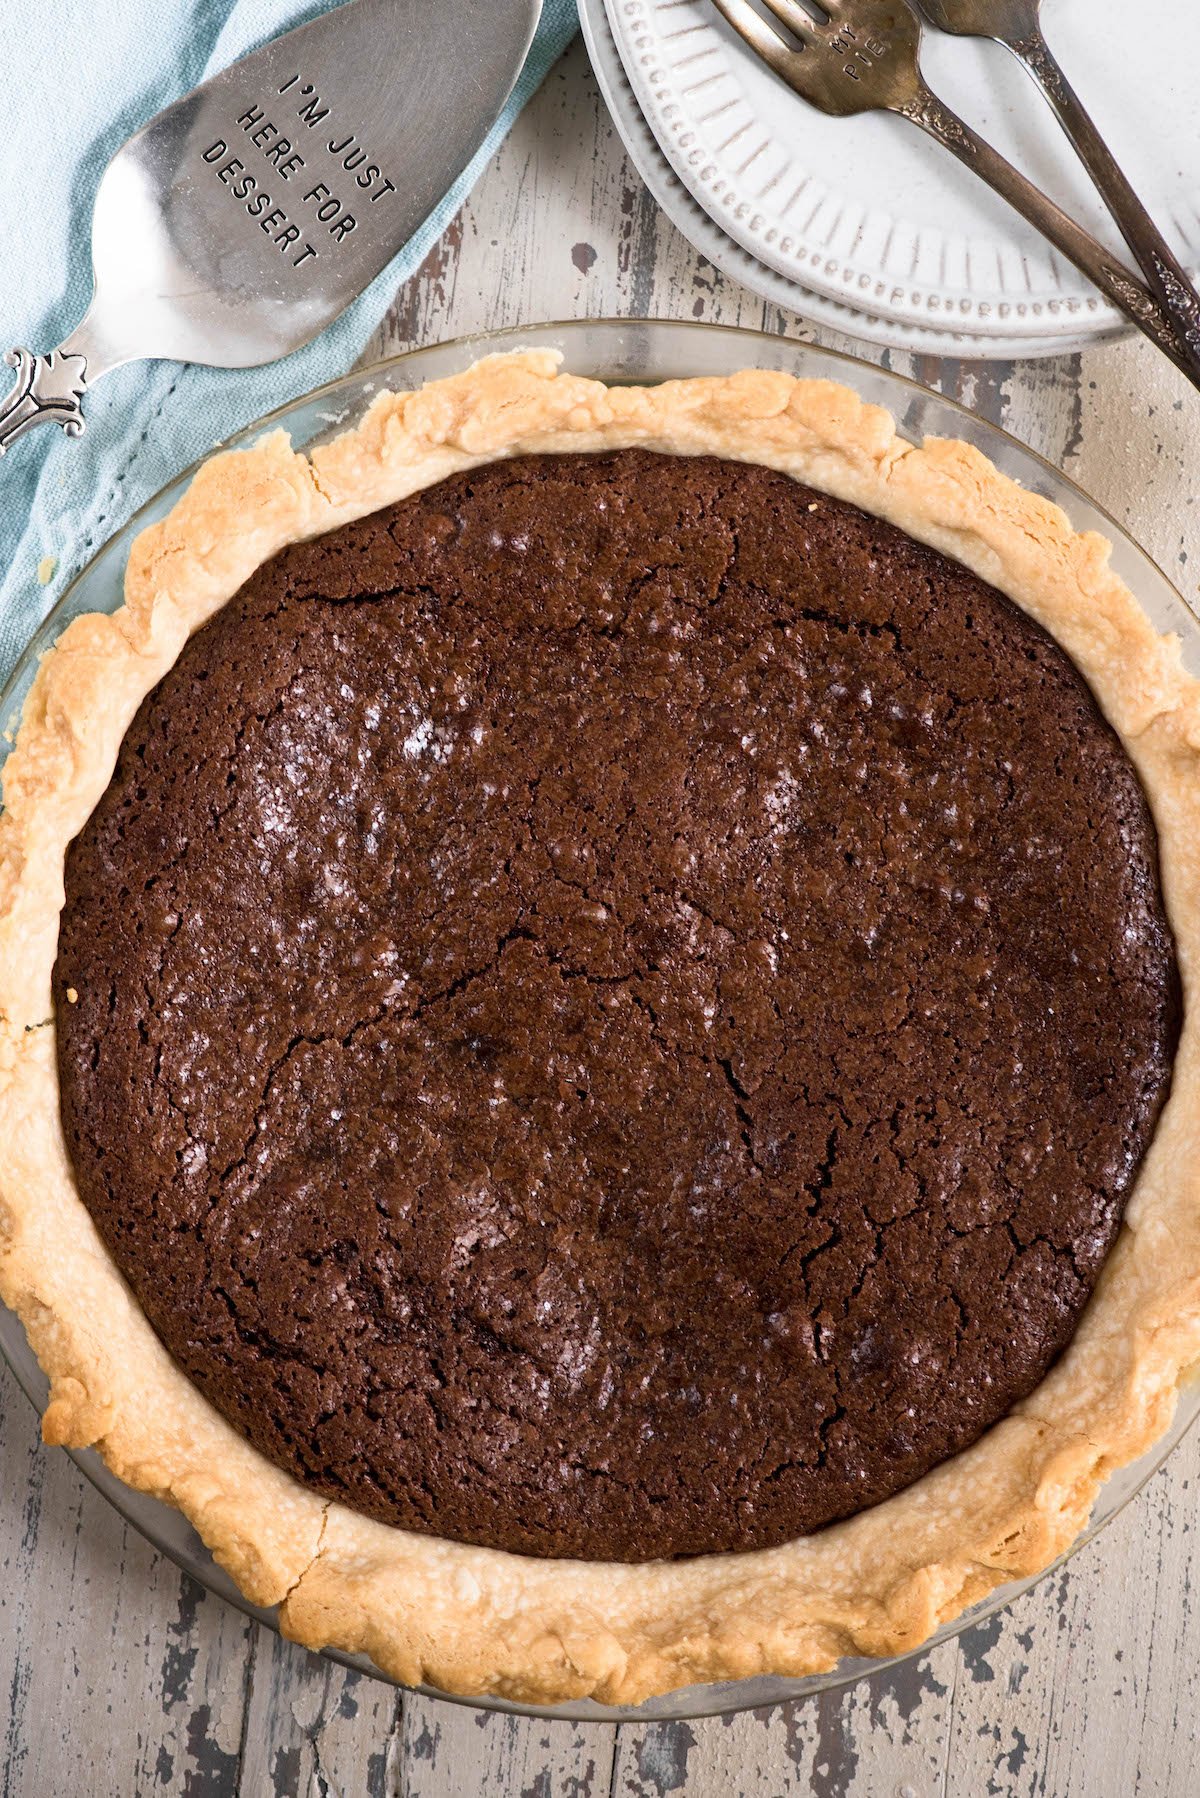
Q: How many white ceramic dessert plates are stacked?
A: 2